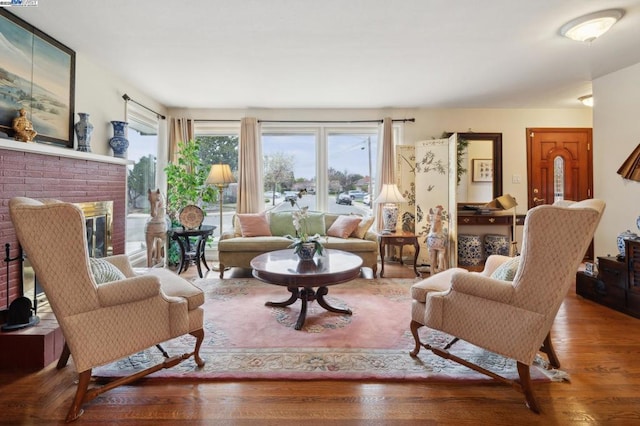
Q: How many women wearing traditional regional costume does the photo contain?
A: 0